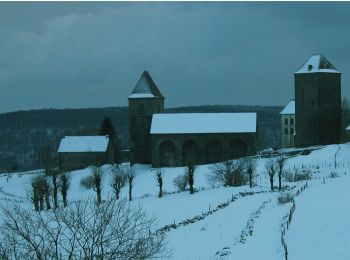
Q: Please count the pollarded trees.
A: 13